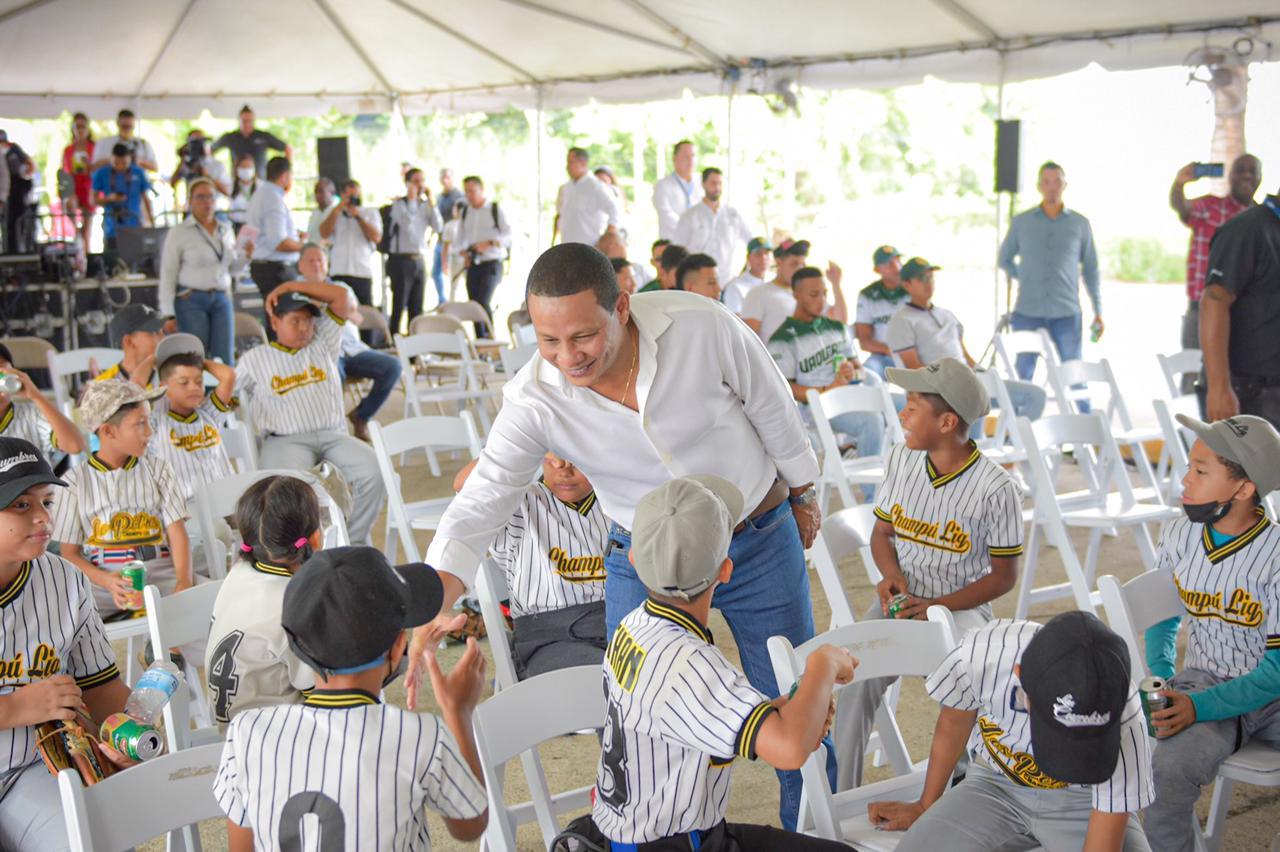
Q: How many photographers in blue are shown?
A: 1